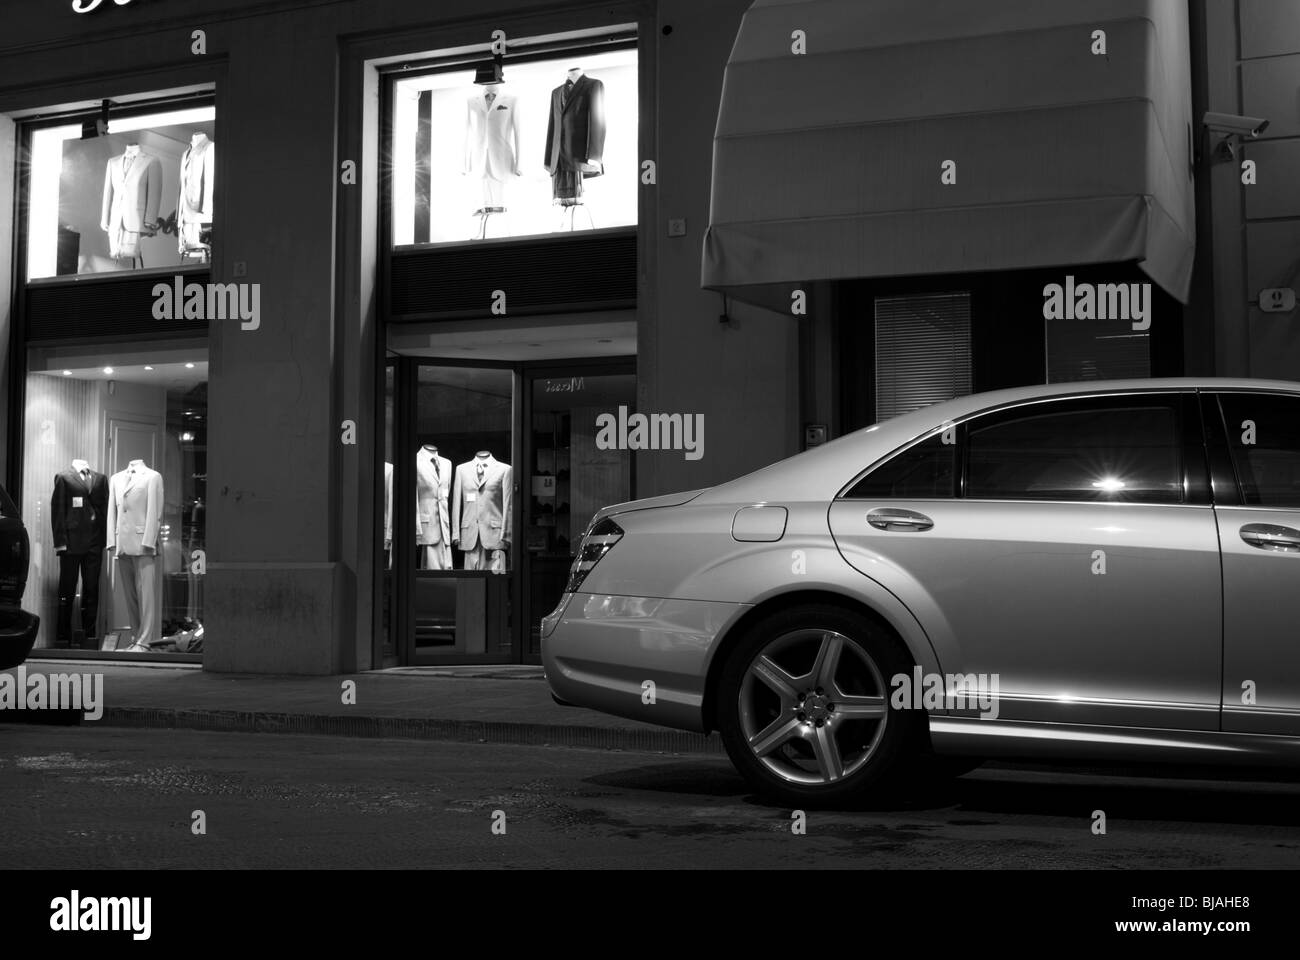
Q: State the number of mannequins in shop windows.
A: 8